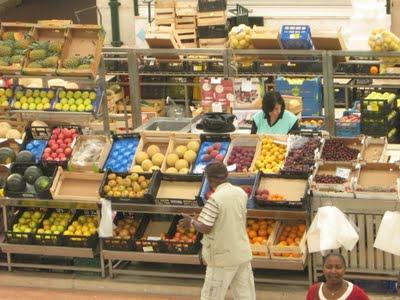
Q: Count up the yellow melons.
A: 13